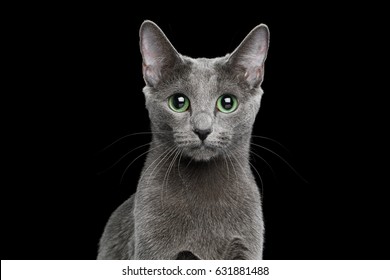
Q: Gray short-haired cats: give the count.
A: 1